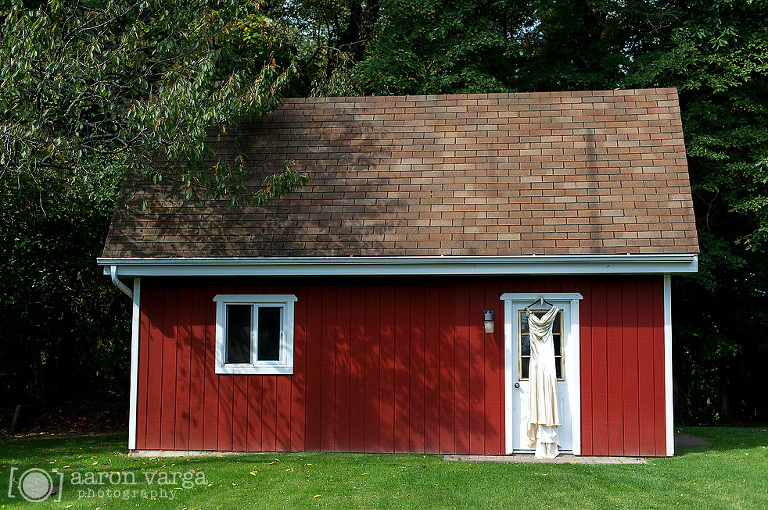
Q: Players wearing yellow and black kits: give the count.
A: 0